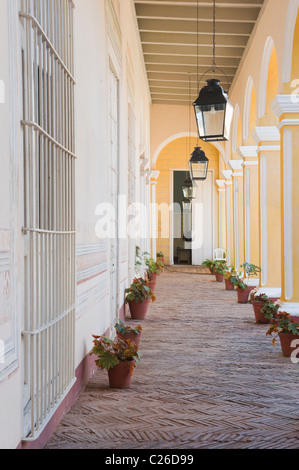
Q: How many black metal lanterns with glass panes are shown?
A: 3